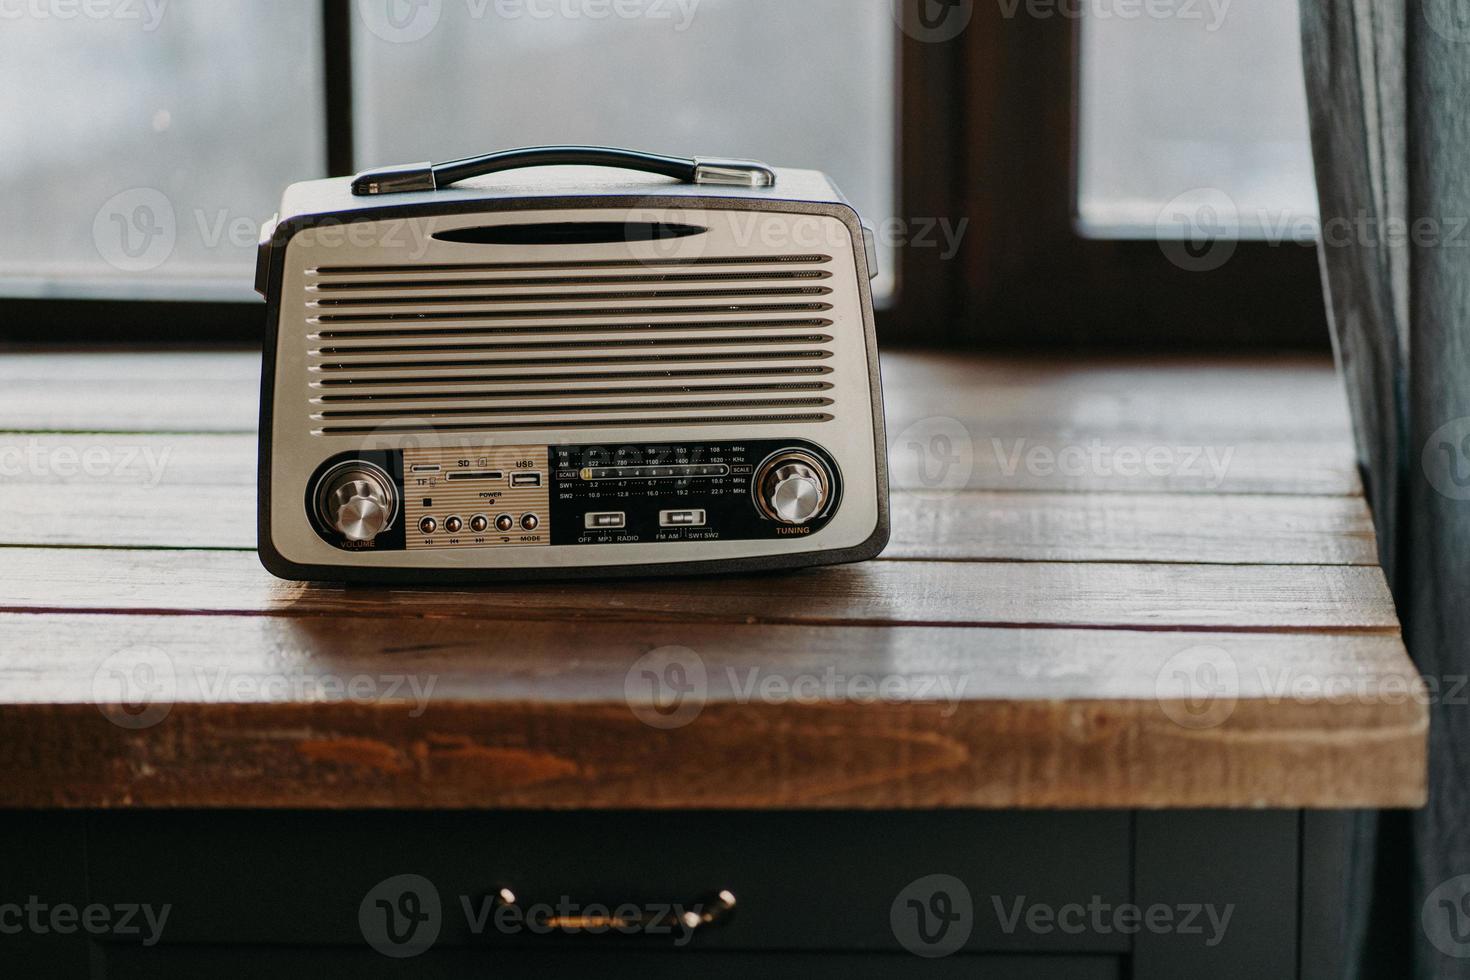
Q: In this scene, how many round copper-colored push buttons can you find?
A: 5